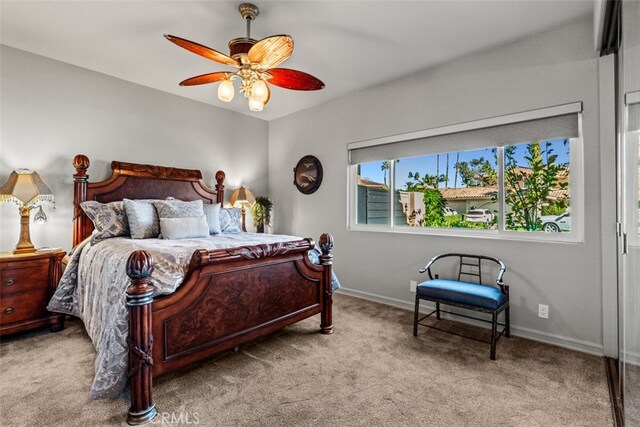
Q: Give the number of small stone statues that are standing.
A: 0